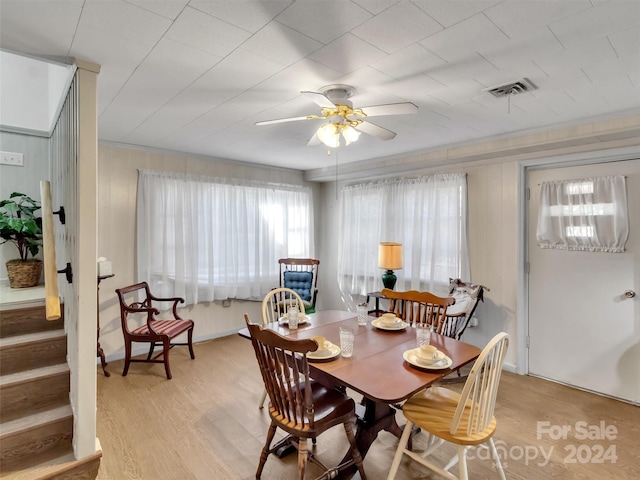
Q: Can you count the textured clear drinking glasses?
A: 4